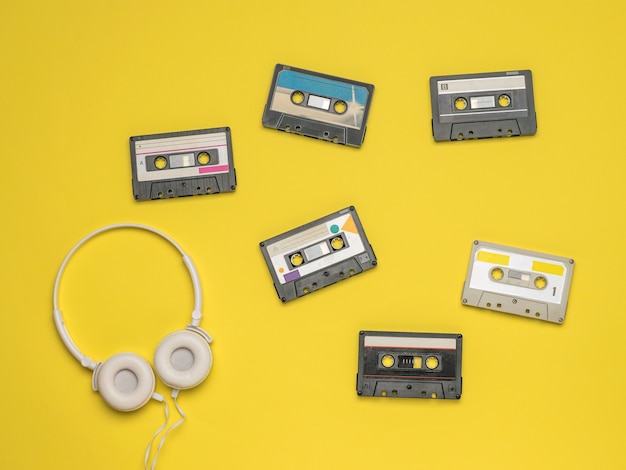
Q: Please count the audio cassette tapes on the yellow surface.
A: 6